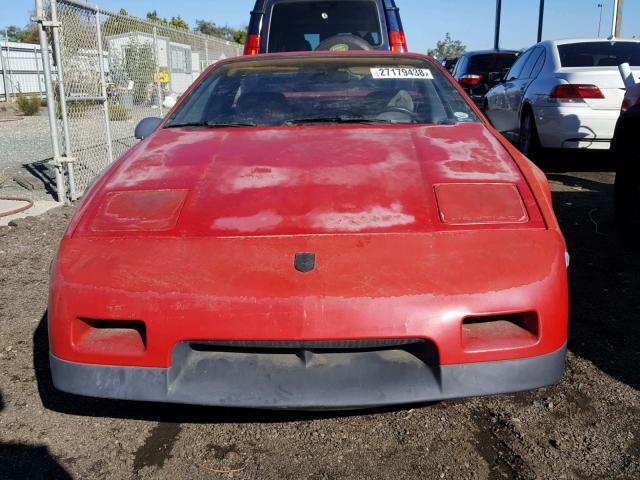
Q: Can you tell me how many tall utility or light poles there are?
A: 4